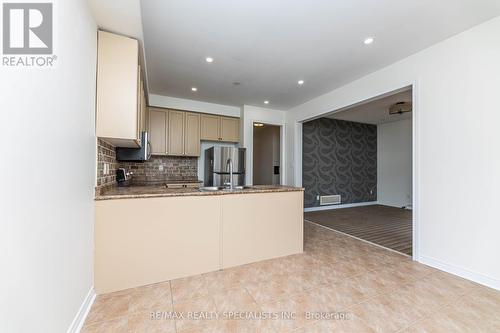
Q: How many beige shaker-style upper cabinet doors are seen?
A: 5